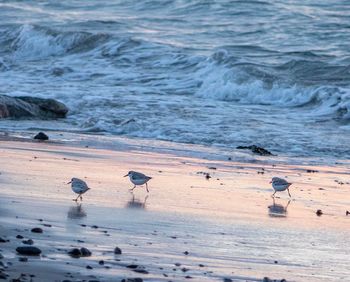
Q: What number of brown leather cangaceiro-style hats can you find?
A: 0